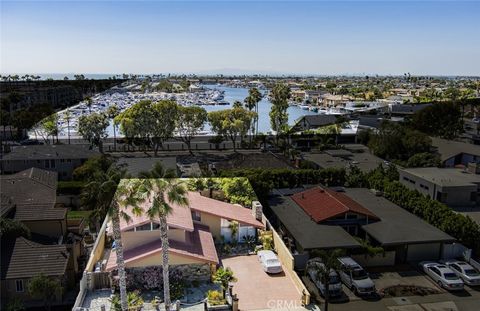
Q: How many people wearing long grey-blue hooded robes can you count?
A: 0